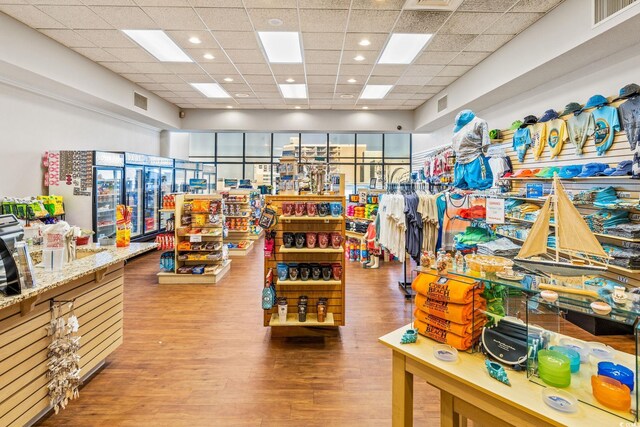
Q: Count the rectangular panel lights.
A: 6